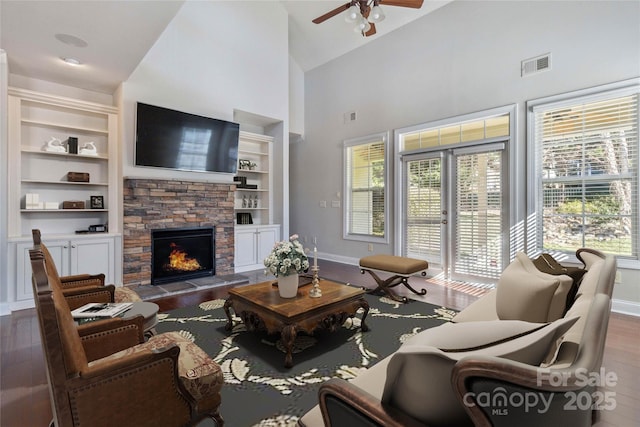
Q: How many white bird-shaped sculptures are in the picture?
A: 2